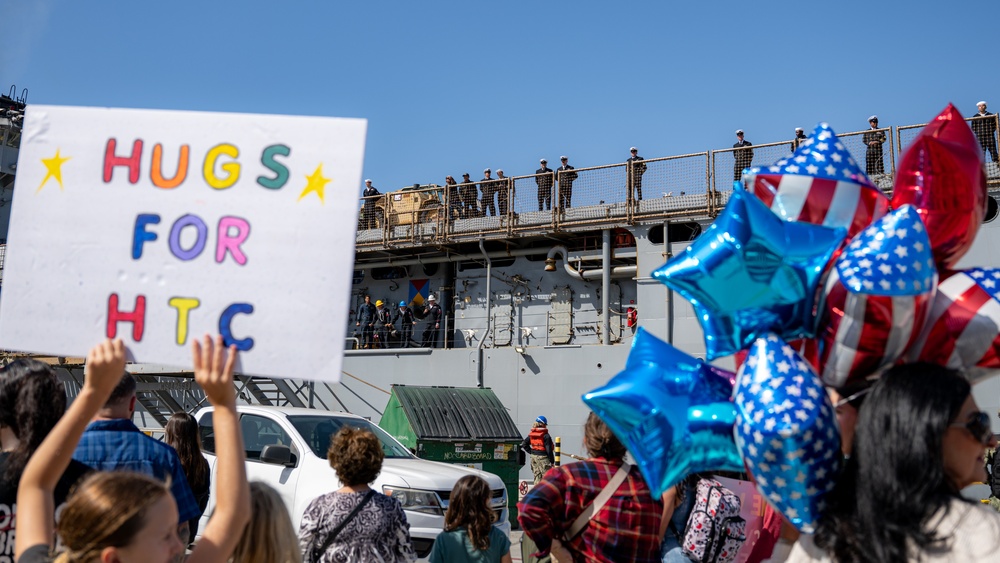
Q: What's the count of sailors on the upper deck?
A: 12